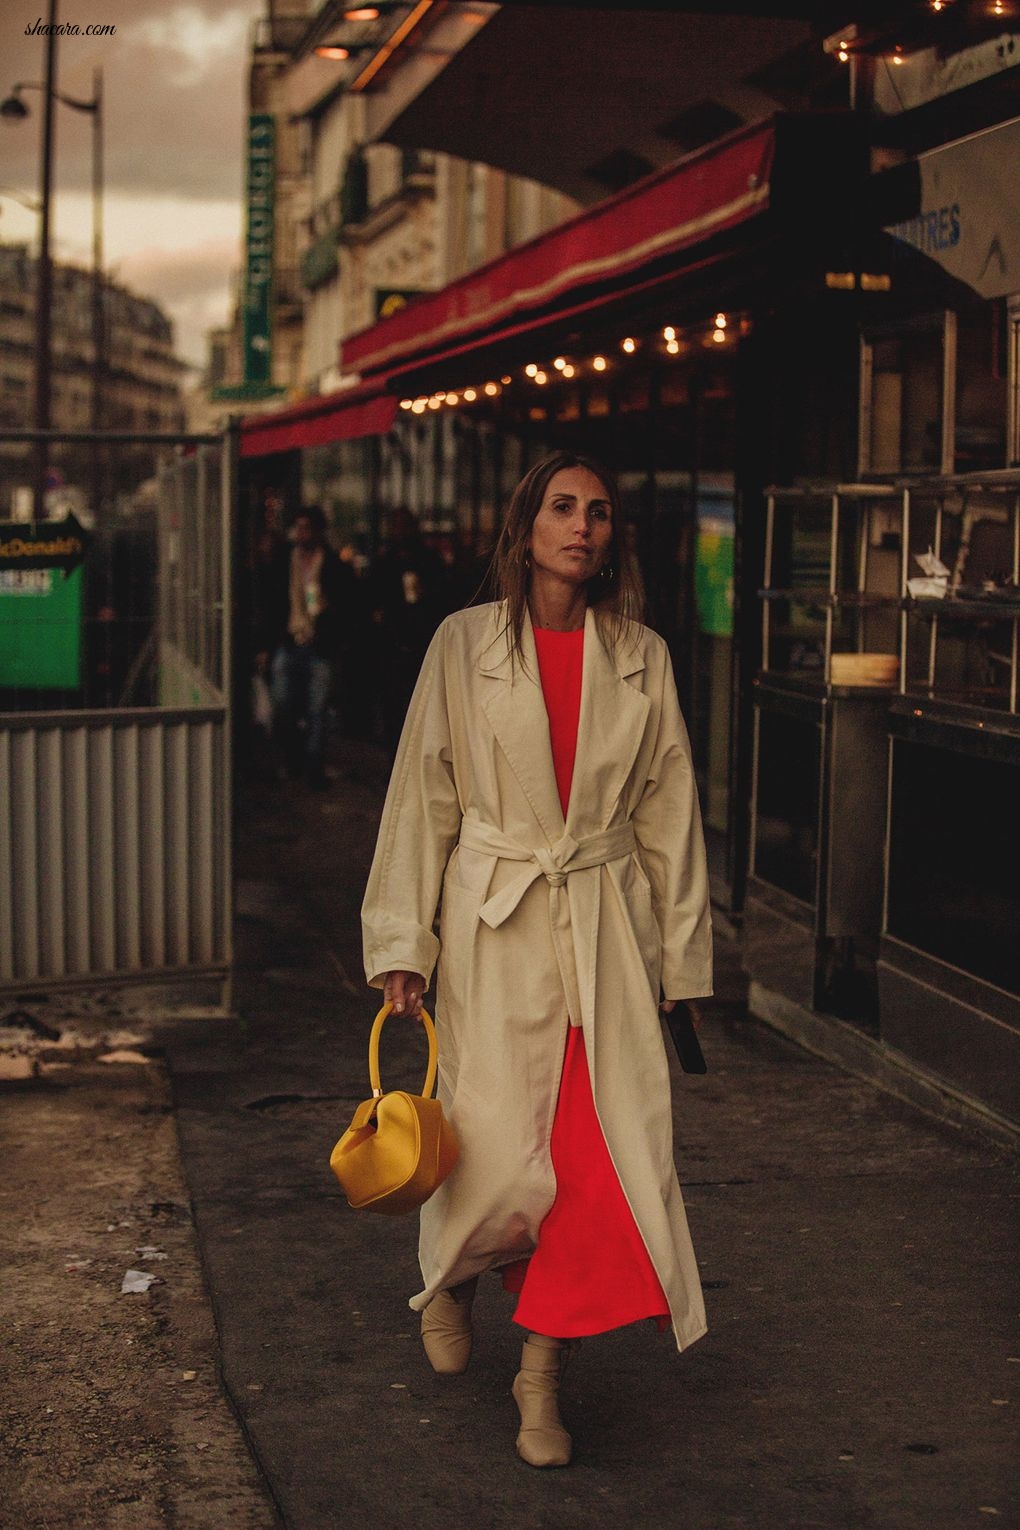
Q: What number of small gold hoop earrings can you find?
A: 2